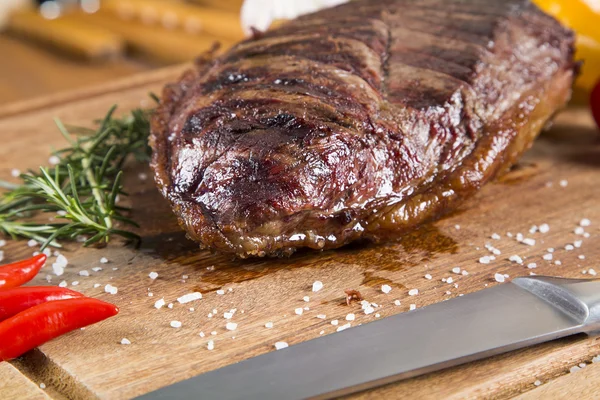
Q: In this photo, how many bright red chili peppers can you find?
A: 3